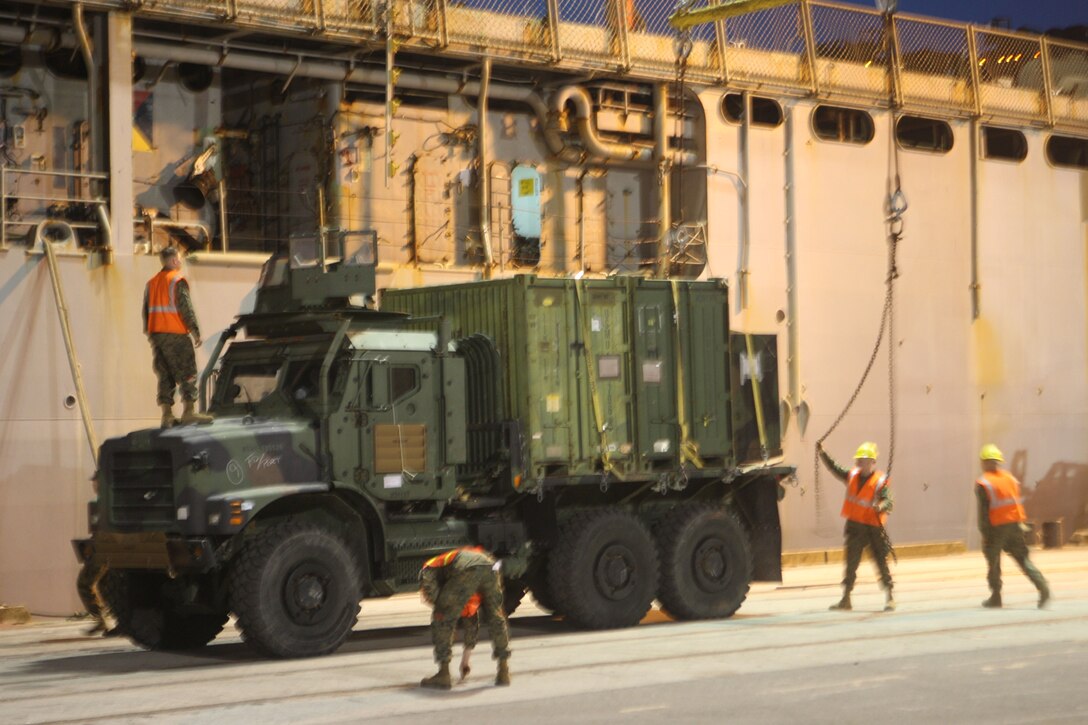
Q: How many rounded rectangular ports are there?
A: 5